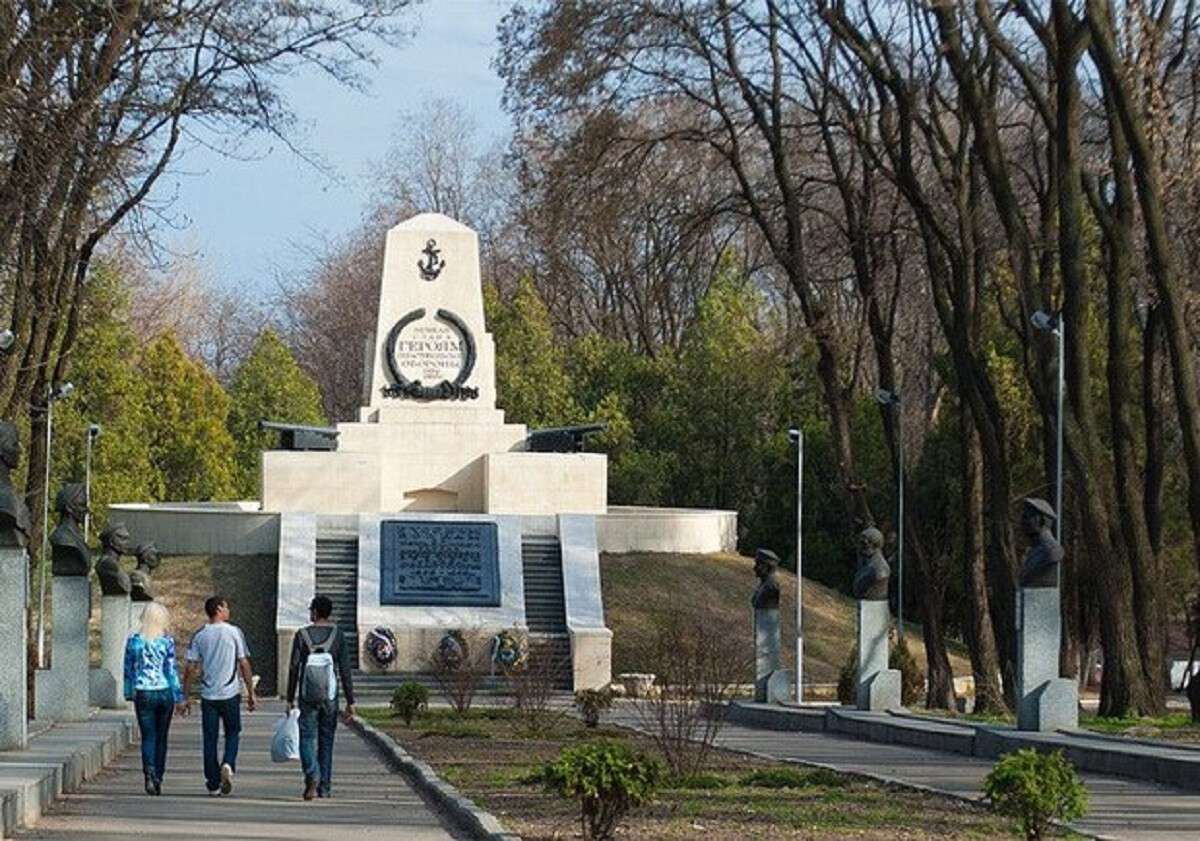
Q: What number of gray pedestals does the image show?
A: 7